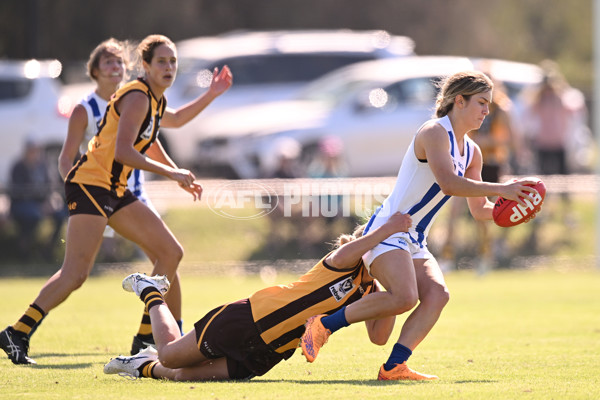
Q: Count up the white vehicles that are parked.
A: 3